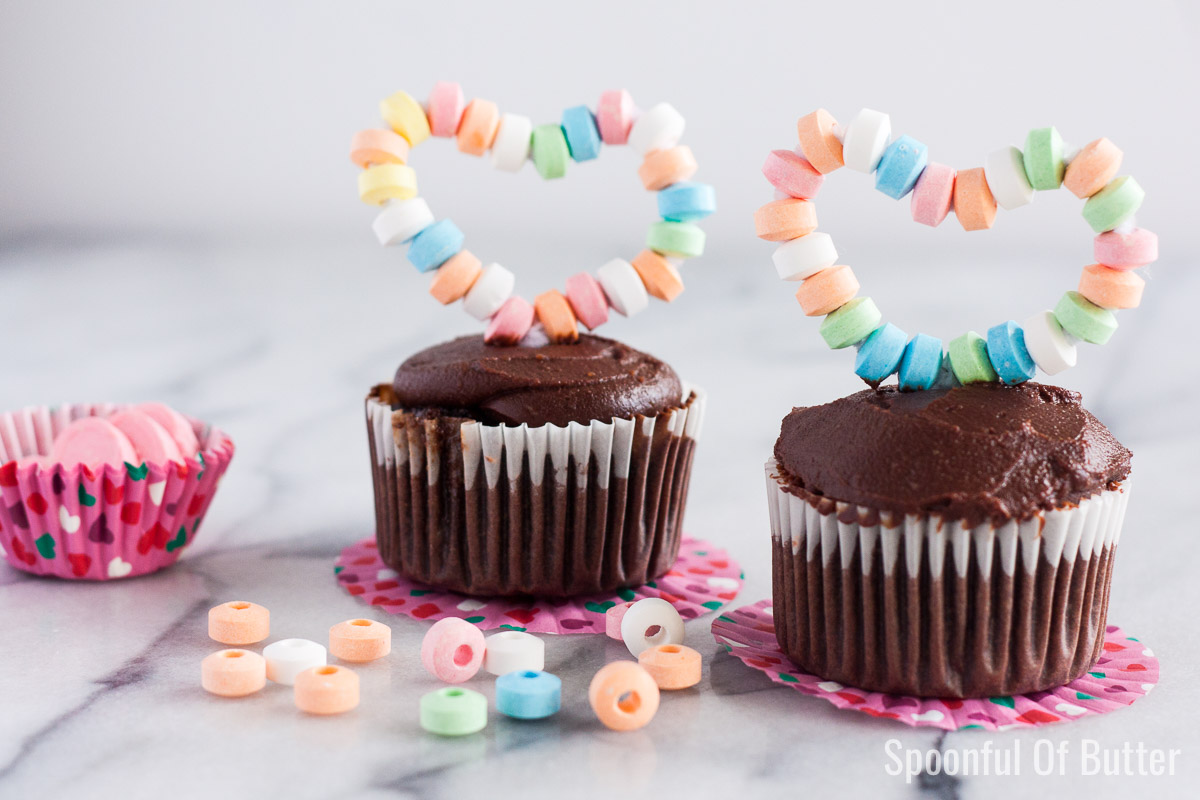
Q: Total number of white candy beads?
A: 12